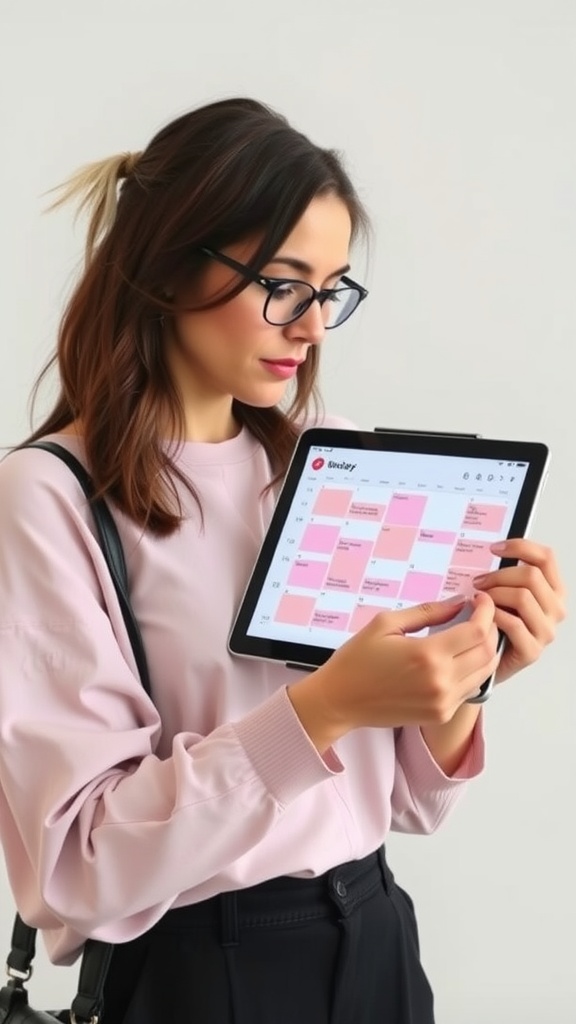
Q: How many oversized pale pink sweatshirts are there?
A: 1